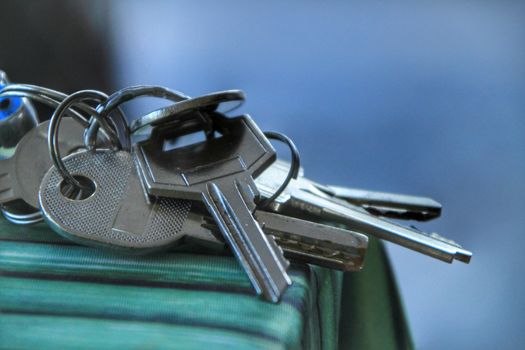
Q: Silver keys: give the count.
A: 5